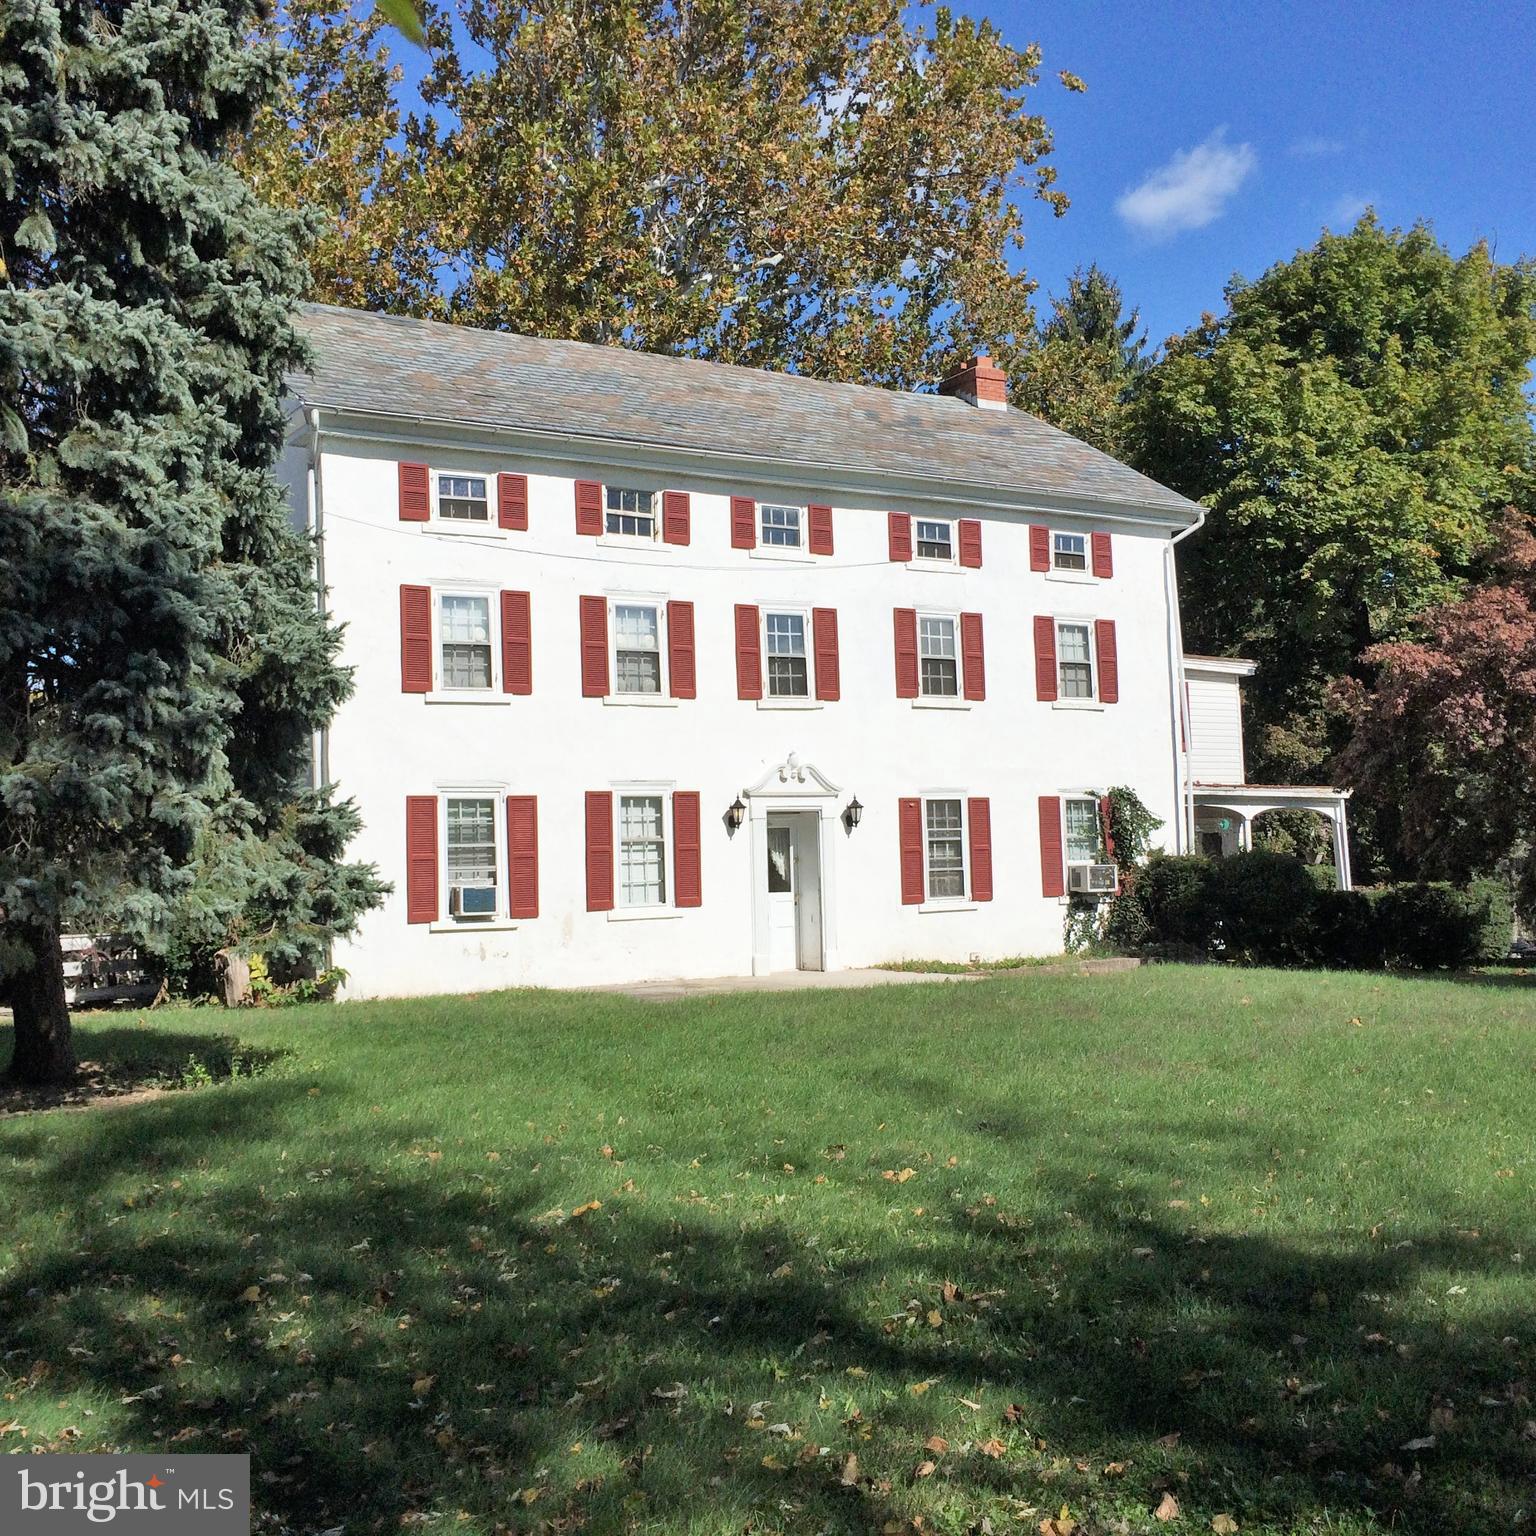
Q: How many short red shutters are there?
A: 10